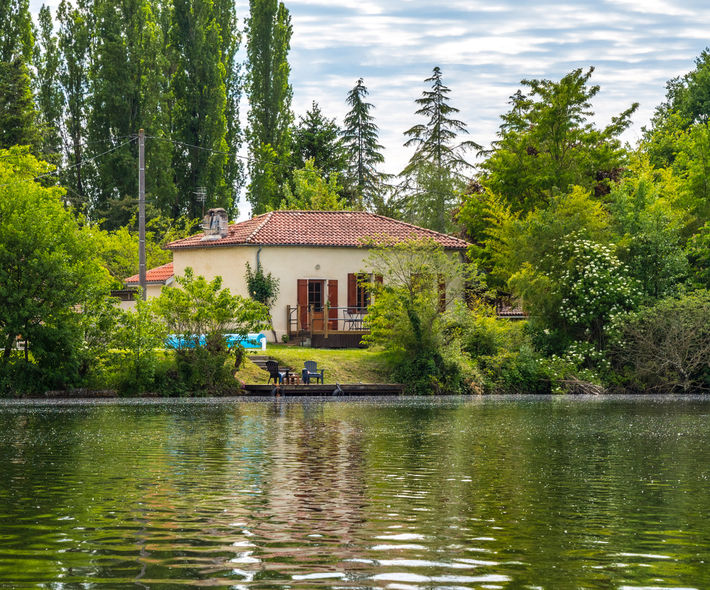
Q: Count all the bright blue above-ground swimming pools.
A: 1